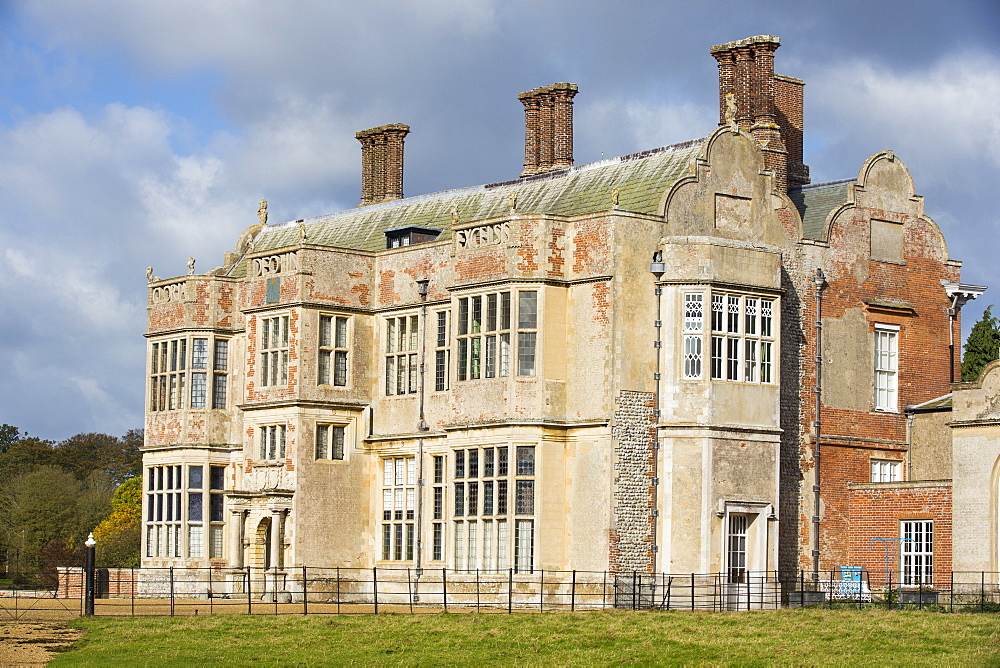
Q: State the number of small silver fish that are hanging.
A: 0